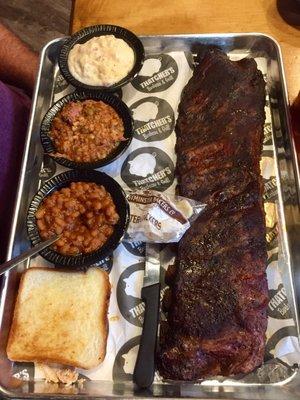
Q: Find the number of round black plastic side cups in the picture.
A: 3